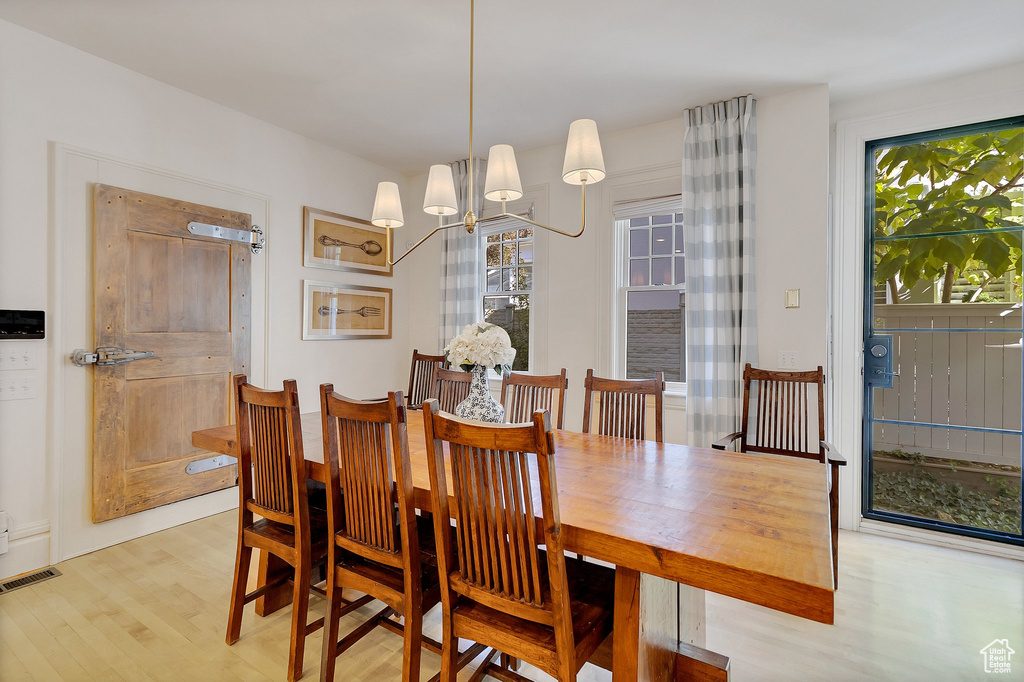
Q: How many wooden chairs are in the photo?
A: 8